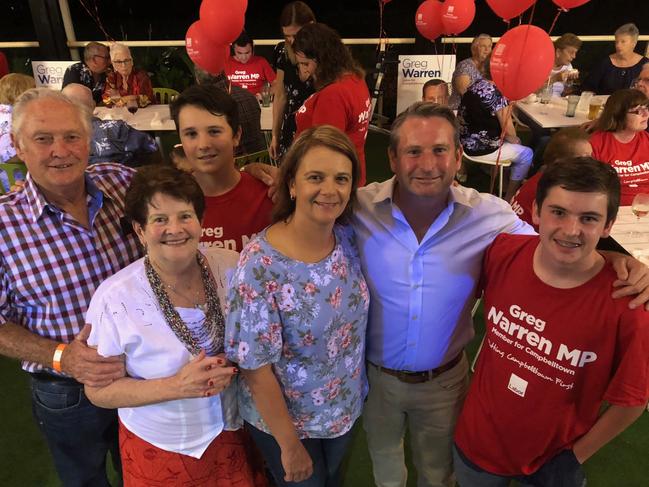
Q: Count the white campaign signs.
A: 2